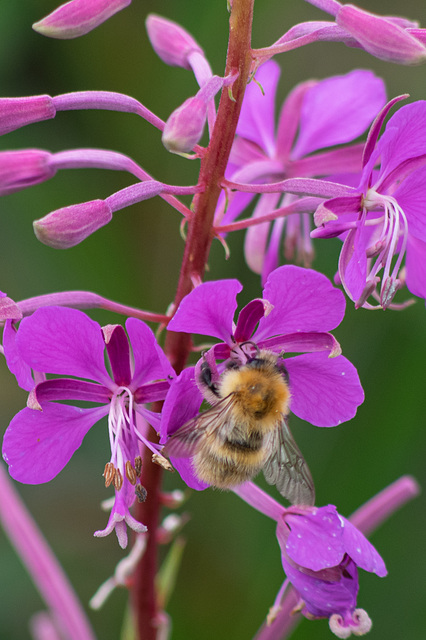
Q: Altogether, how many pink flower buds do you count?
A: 7